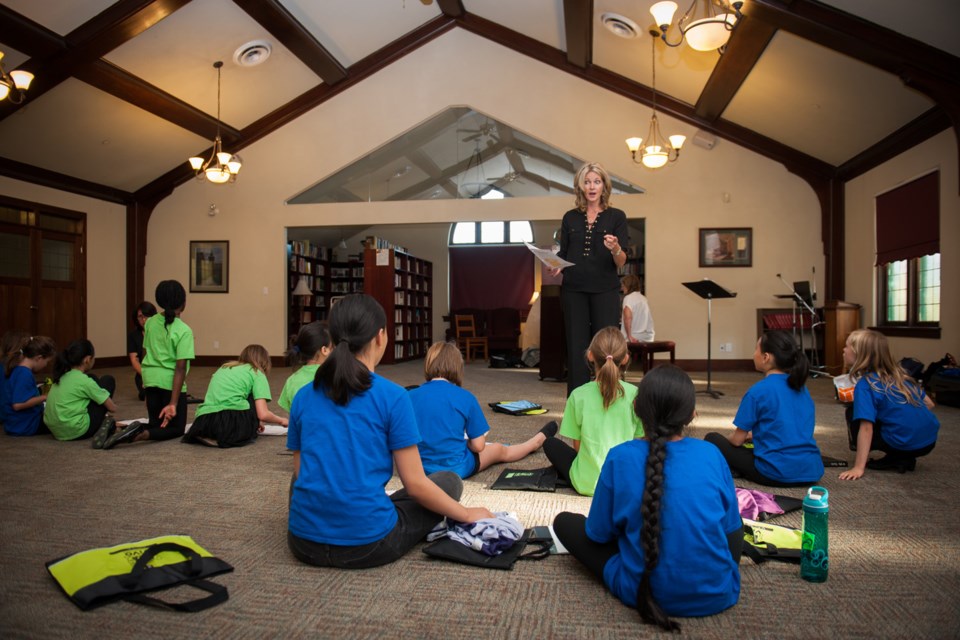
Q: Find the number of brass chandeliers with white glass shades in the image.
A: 4